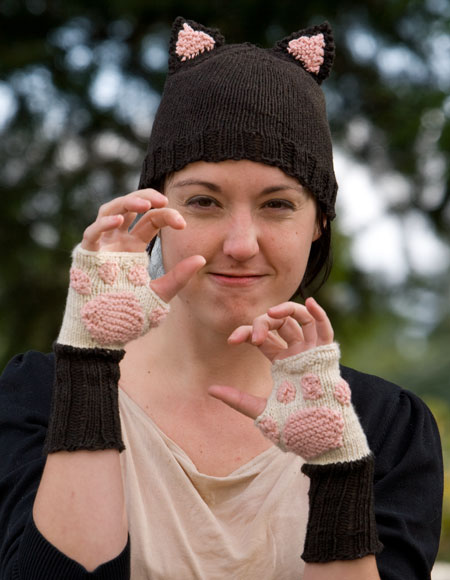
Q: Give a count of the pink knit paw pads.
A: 10